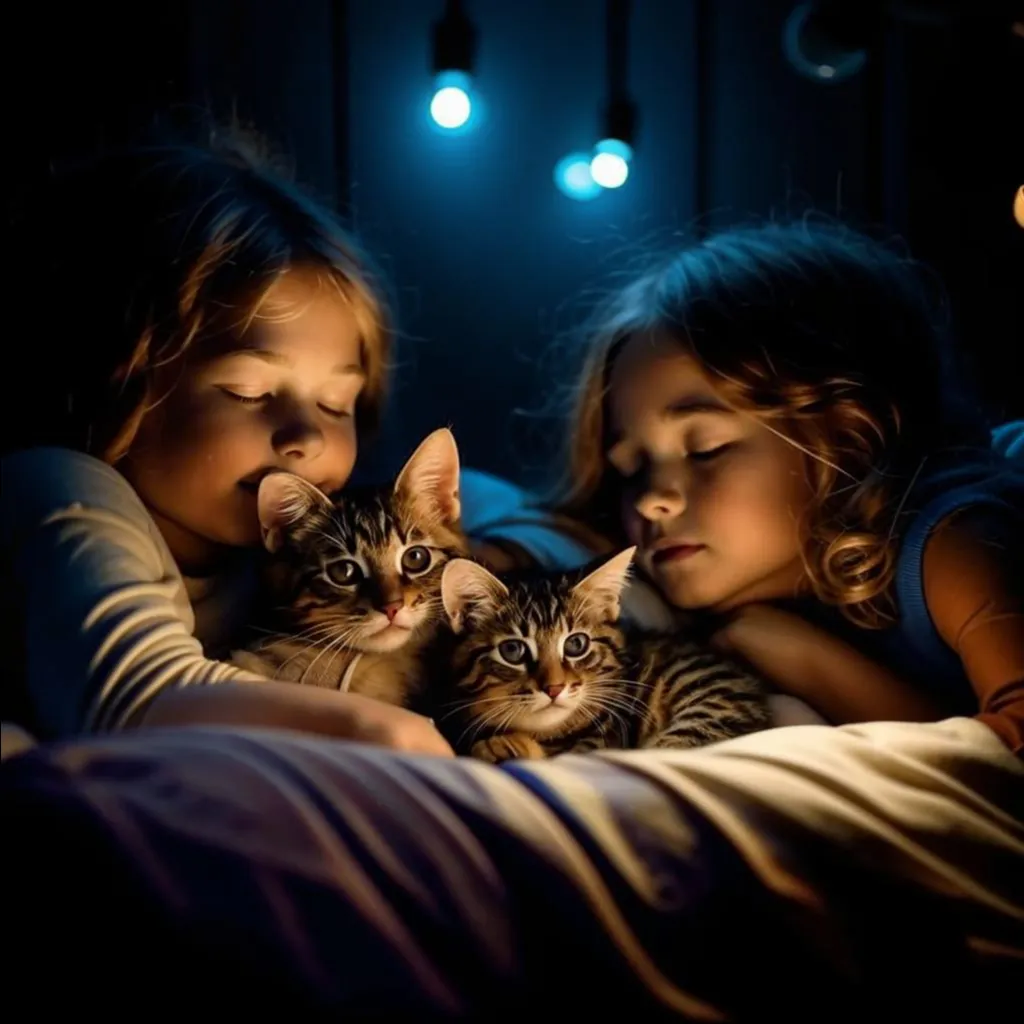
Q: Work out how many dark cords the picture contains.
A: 2